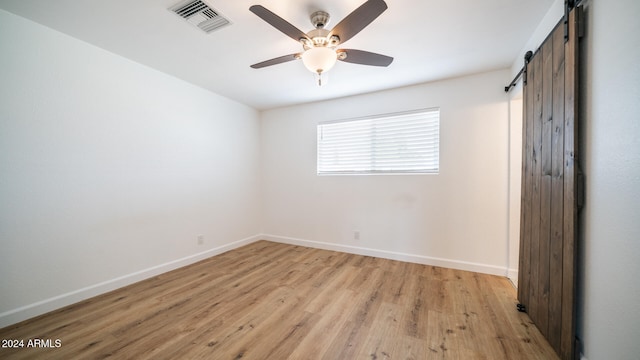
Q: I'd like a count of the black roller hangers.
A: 2